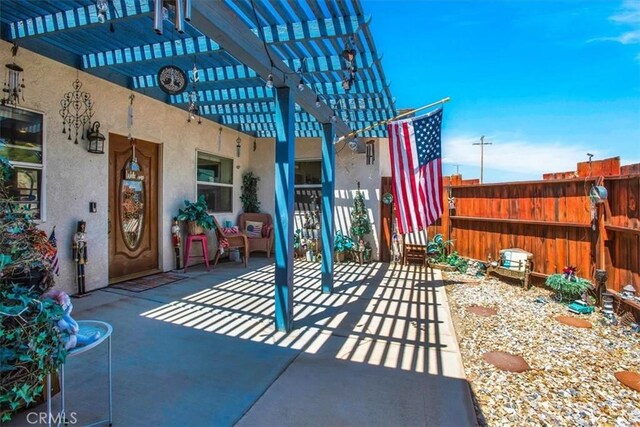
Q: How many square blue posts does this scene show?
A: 2